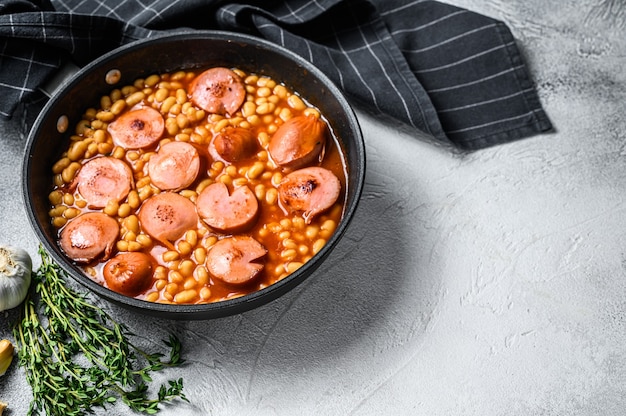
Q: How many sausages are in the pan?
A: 12